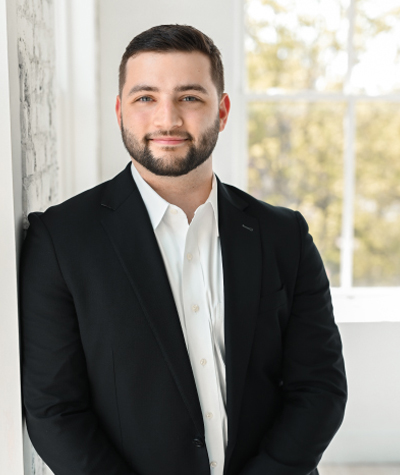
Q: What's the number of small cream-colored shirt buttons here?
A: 6